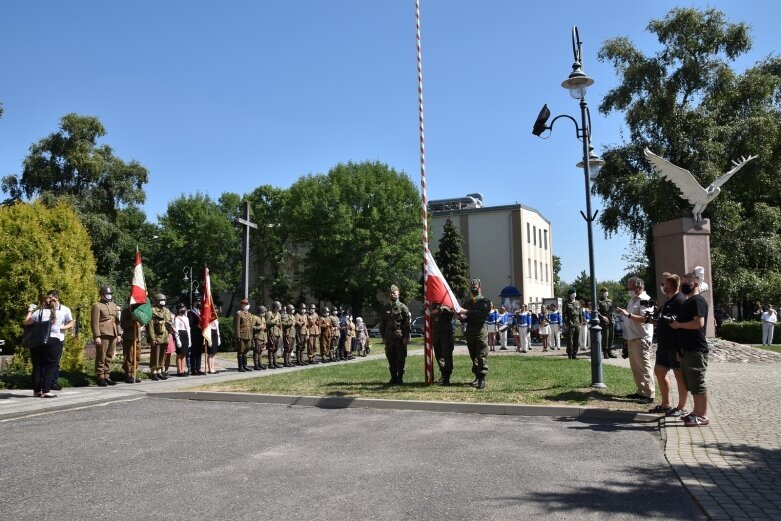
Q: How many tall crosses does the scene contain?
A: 1